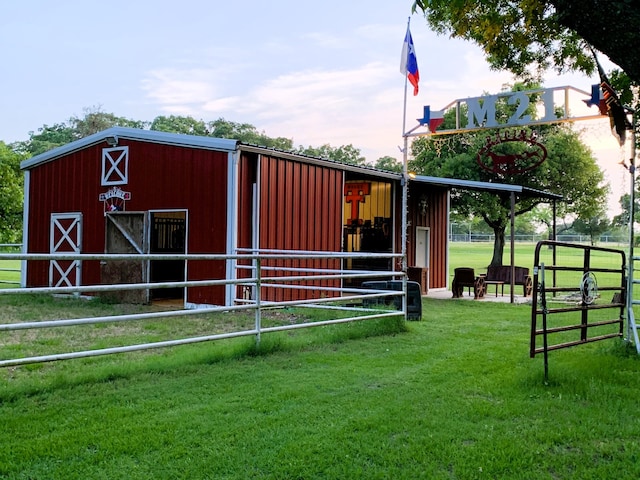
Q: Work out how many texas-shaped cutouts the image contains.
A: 2